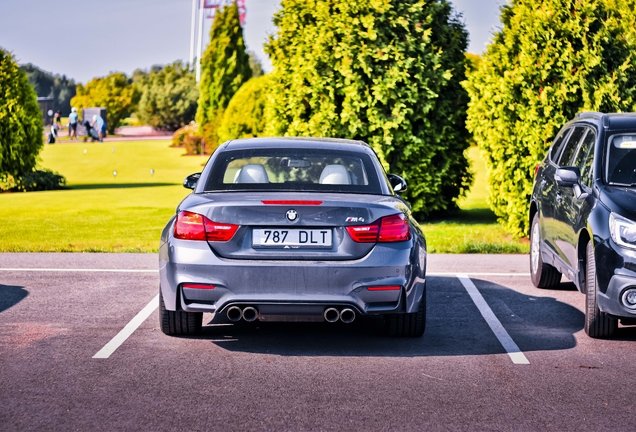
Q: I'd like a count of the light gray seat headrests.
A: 2